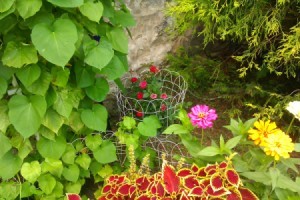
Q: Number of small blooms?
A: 8